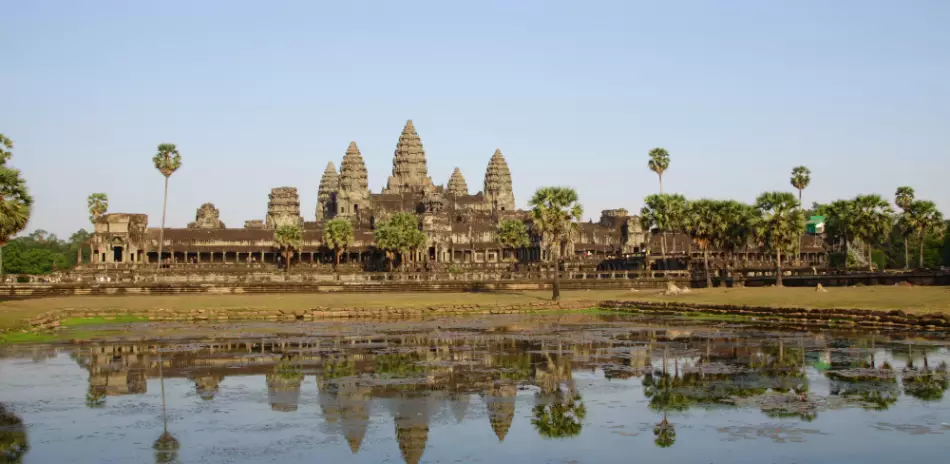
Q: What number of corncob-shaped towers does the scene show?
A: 5